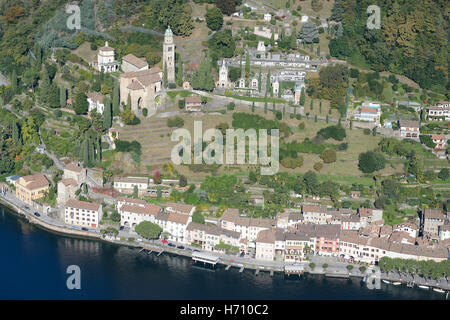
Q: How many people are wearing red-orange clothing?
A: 0